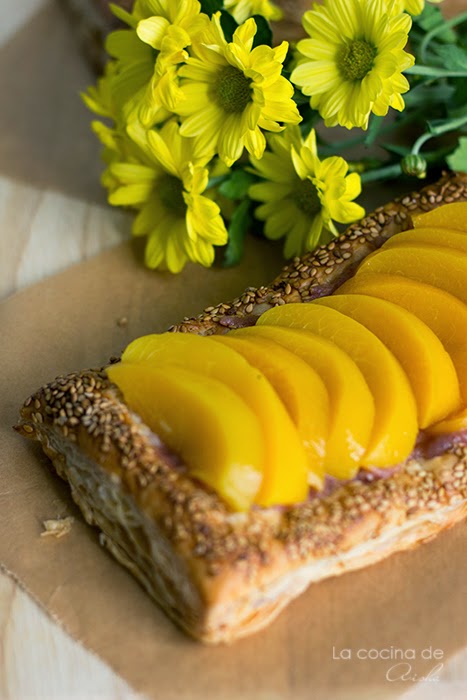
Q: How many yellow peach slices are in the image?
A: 10